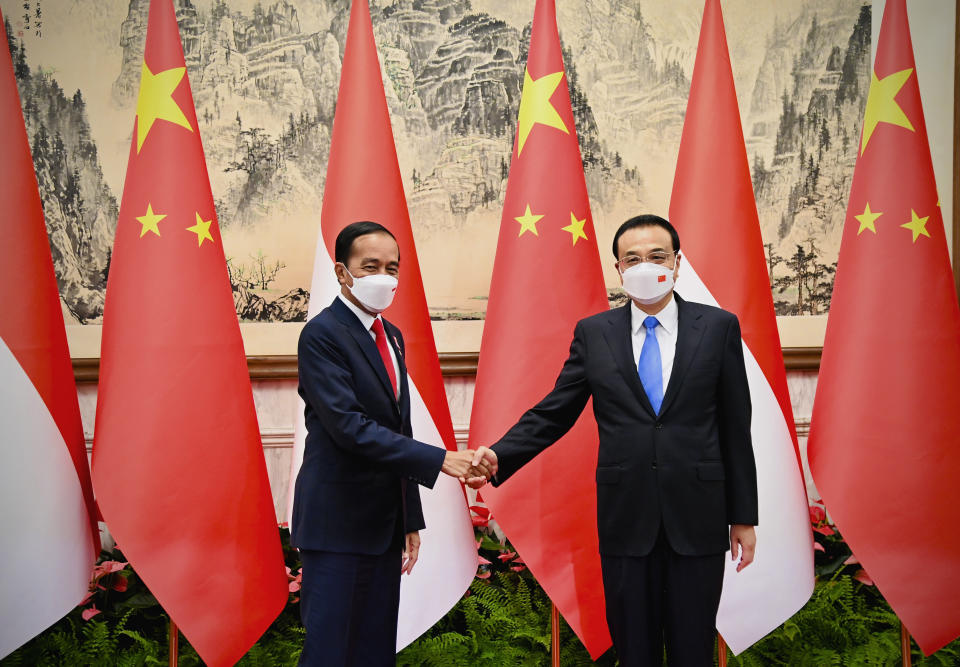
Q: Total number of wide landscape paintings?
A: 1